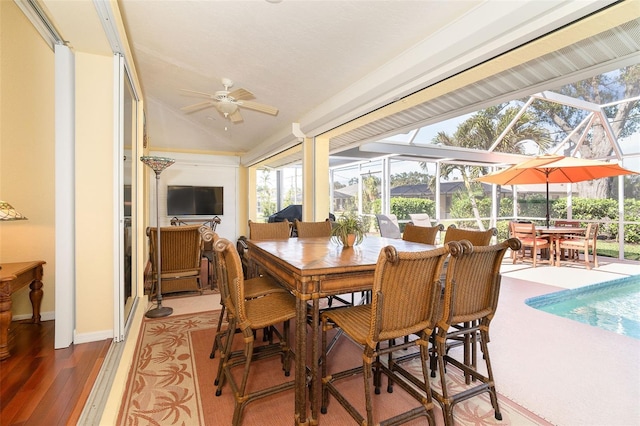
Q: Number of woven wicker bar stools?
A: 8